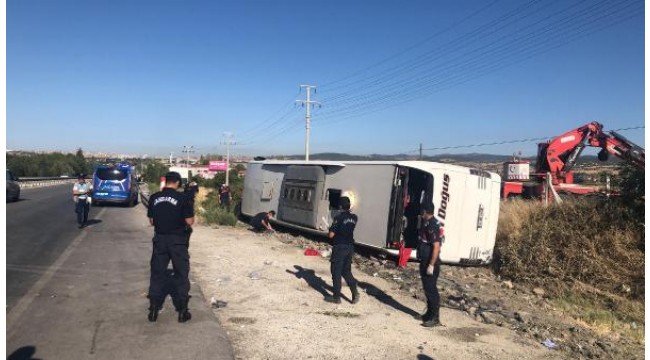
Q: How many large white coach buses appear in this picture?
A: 1